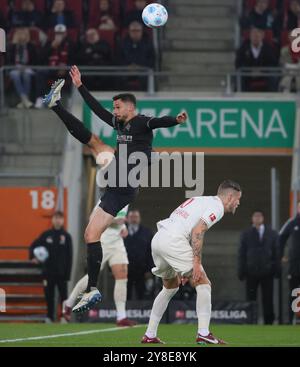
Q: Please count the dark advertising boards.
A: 2